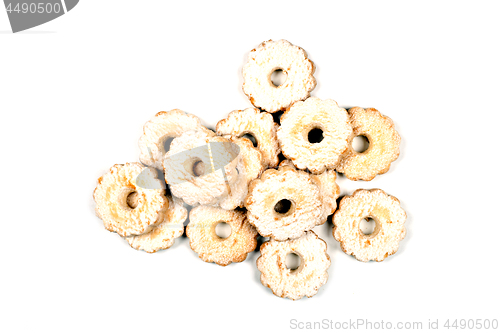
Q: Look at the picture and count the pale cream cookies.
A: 14